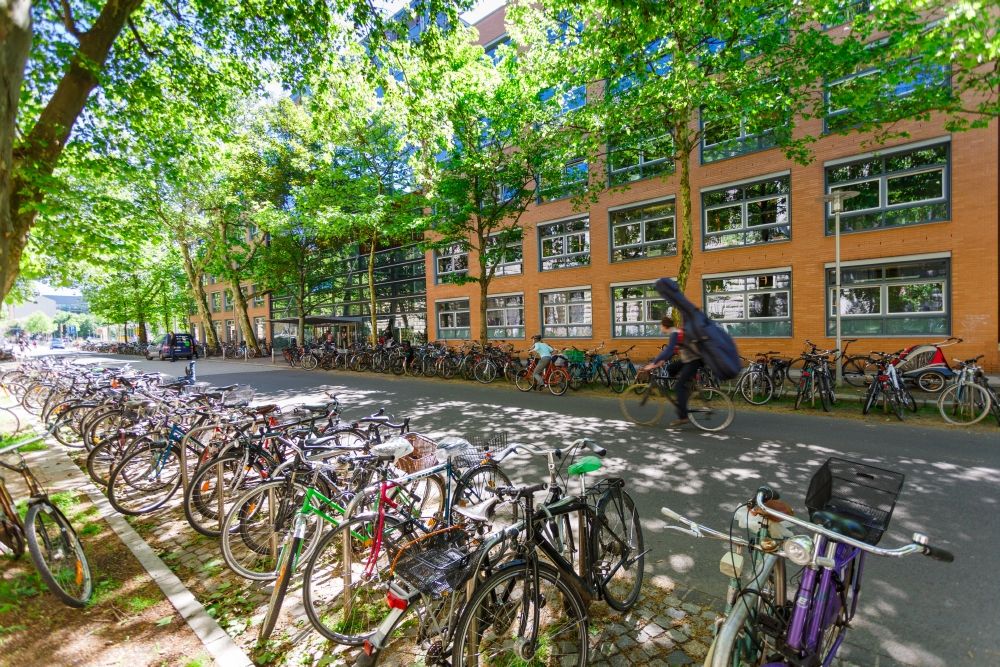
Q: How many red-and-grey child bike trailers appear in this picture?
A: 1